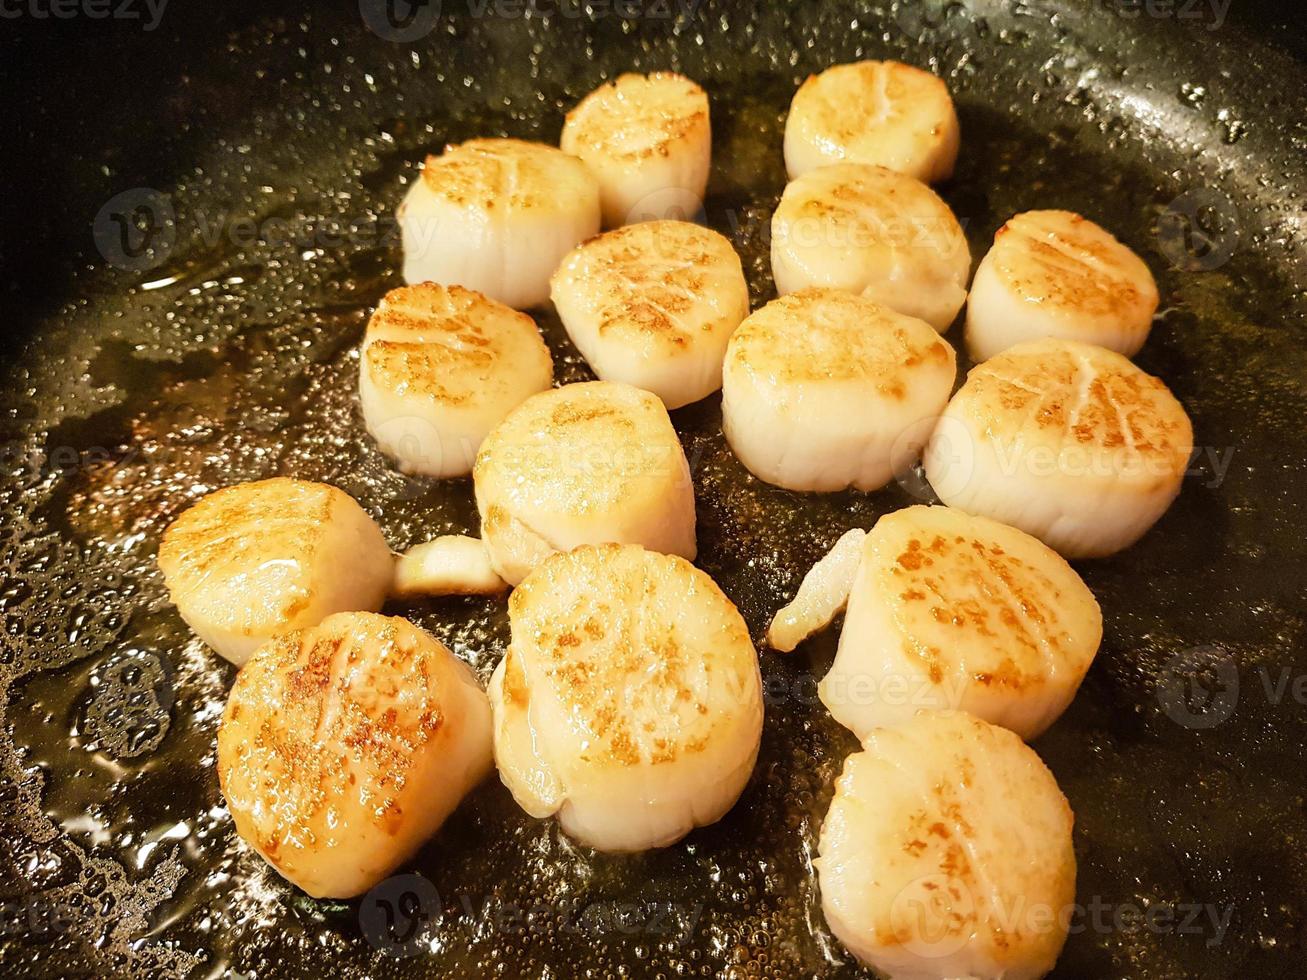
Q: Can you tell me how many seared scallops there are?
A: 15